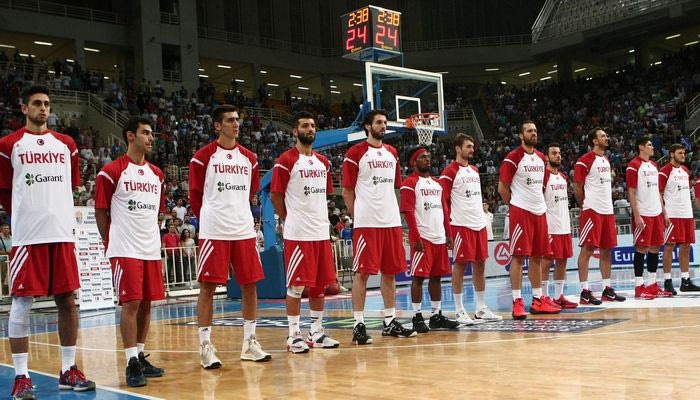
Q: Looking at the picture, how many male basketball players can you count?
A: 12